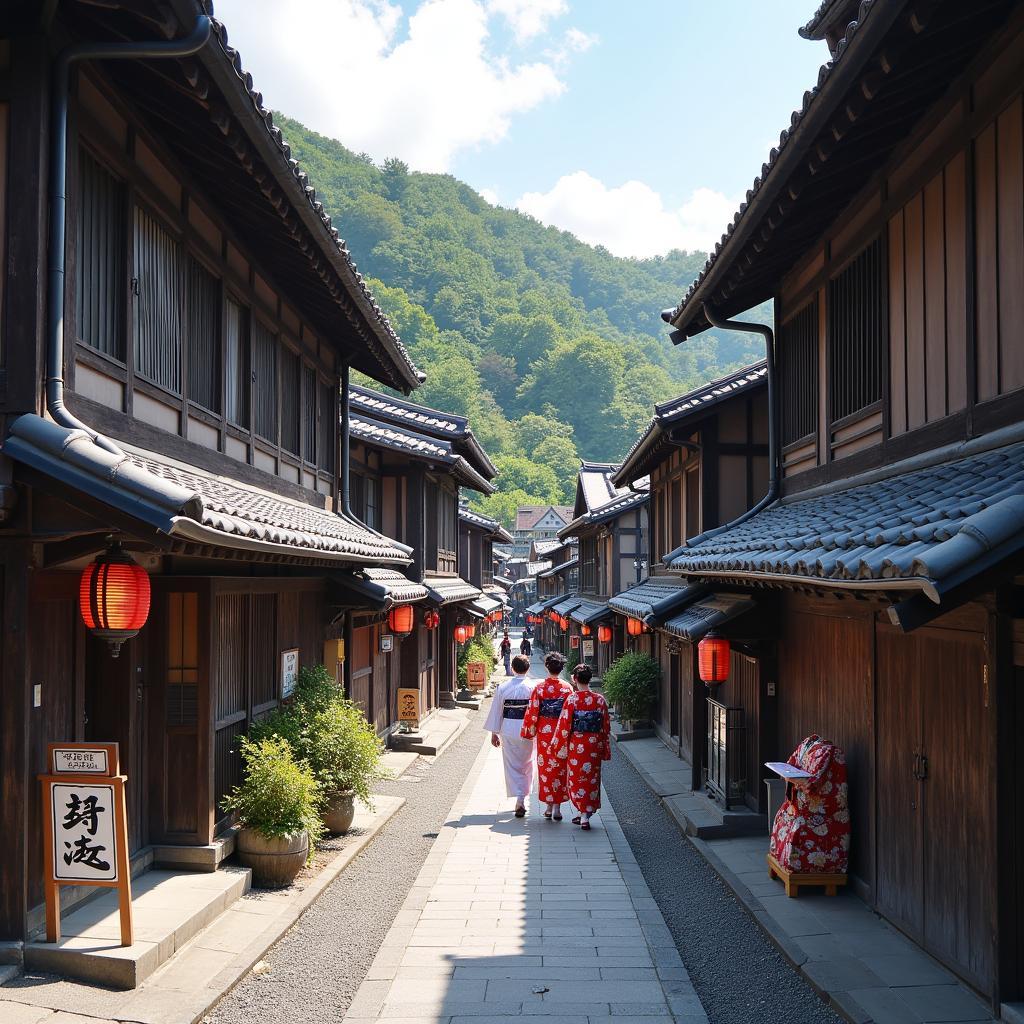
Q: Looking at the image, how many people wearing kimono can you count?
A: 3